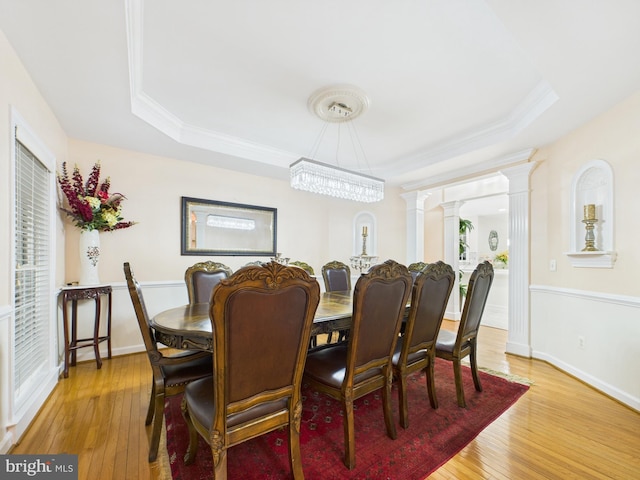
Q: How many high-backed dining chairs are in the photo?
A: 10